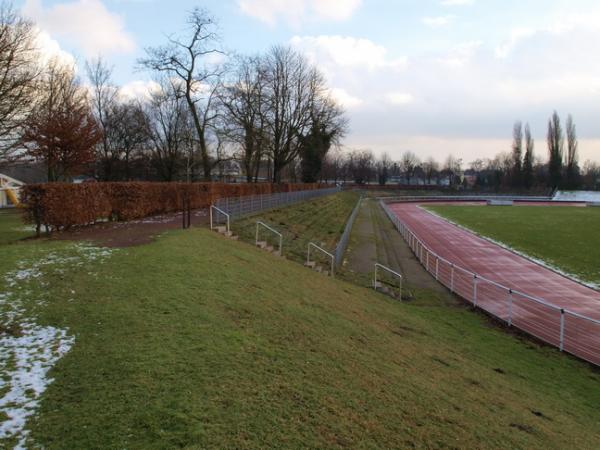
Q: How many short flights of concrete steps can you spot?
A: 4